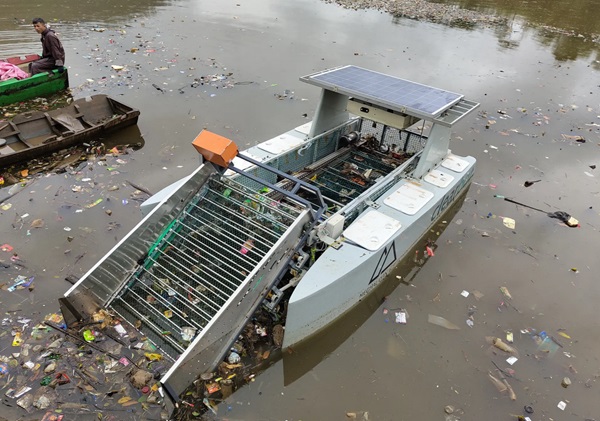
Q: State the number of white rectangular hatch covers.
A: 7